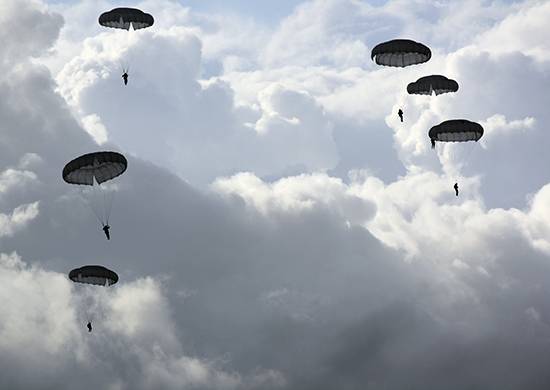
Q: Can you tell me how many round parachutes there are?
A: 6